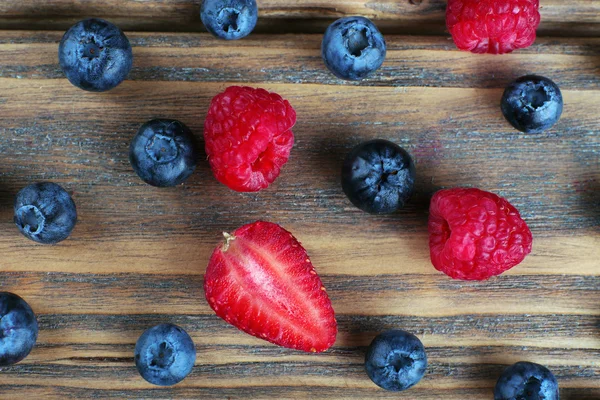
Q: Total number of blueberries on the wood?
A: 11